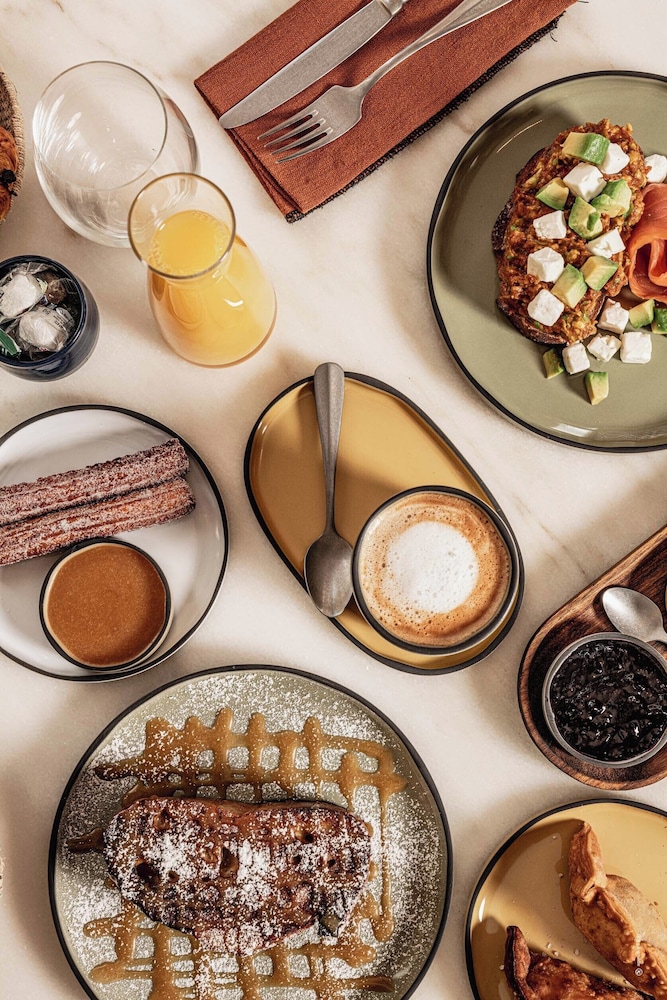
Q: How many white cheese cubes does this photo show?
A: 11